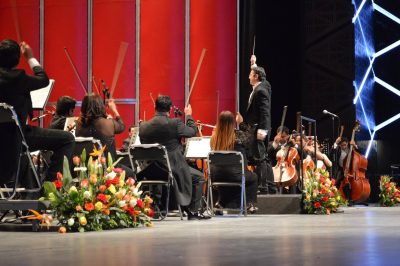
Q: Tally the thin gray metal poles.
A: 5